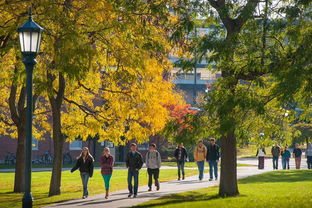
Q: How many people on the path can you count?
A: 12